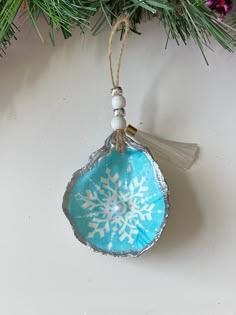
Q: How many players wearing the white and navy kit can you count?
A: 0